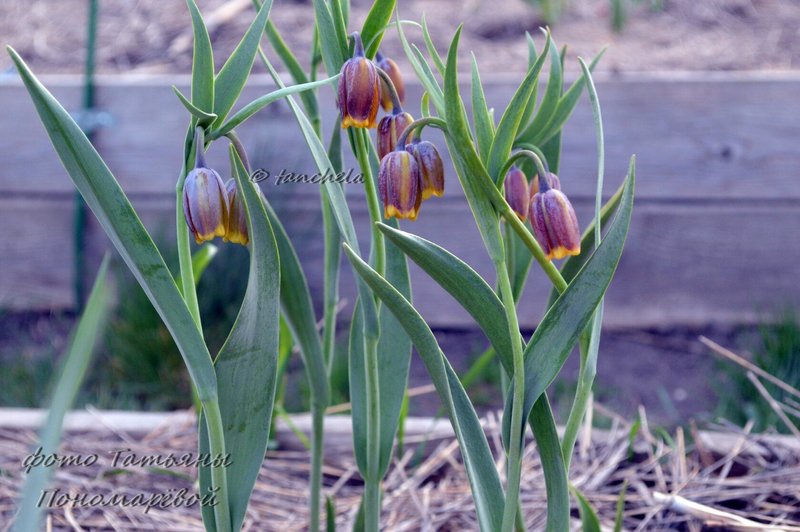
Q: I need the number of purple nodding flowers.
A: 10